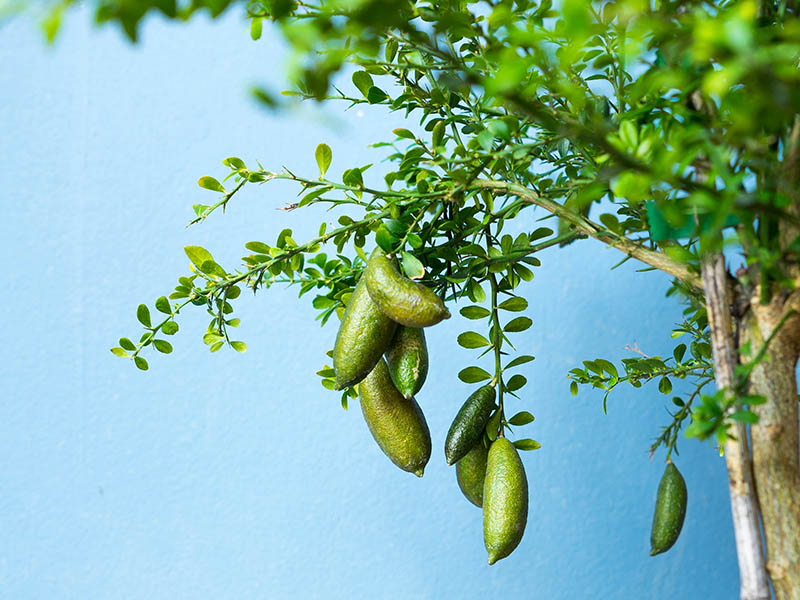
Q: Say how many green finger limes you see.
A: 8